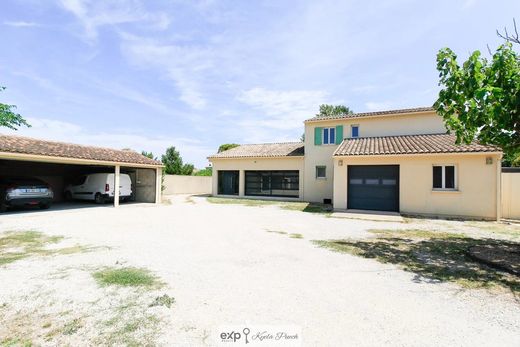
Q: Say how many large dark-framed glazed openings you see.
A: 2